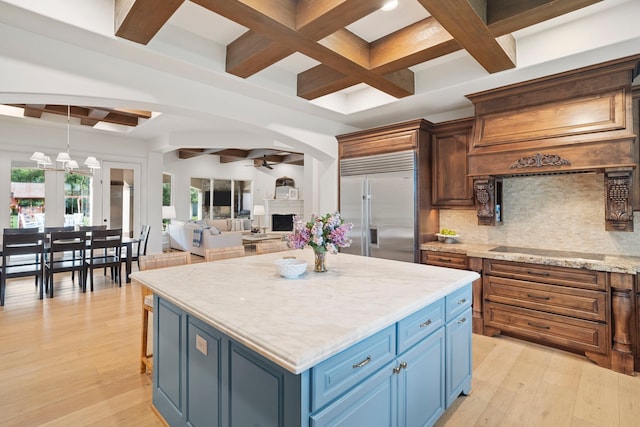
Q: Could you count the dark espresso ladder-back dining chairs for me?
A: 7